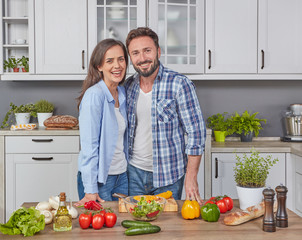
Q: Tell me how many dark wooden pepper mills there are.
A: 2